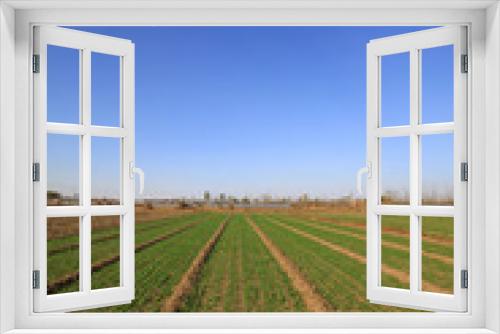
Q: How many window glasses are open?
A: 2